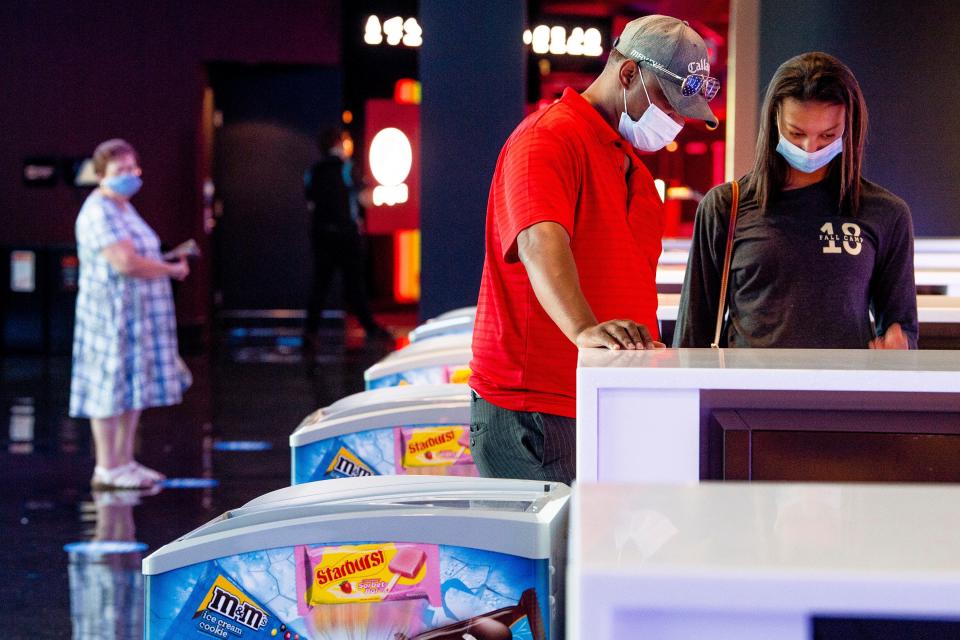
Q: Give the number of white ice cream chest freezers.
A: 4